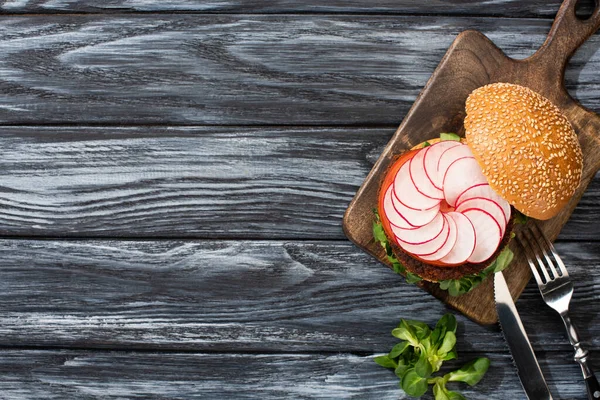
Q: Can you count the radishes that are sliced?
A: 14